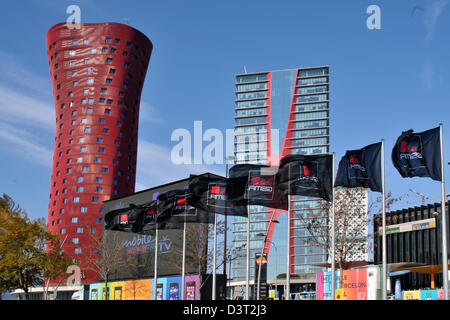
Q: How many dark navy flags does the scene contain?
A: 8